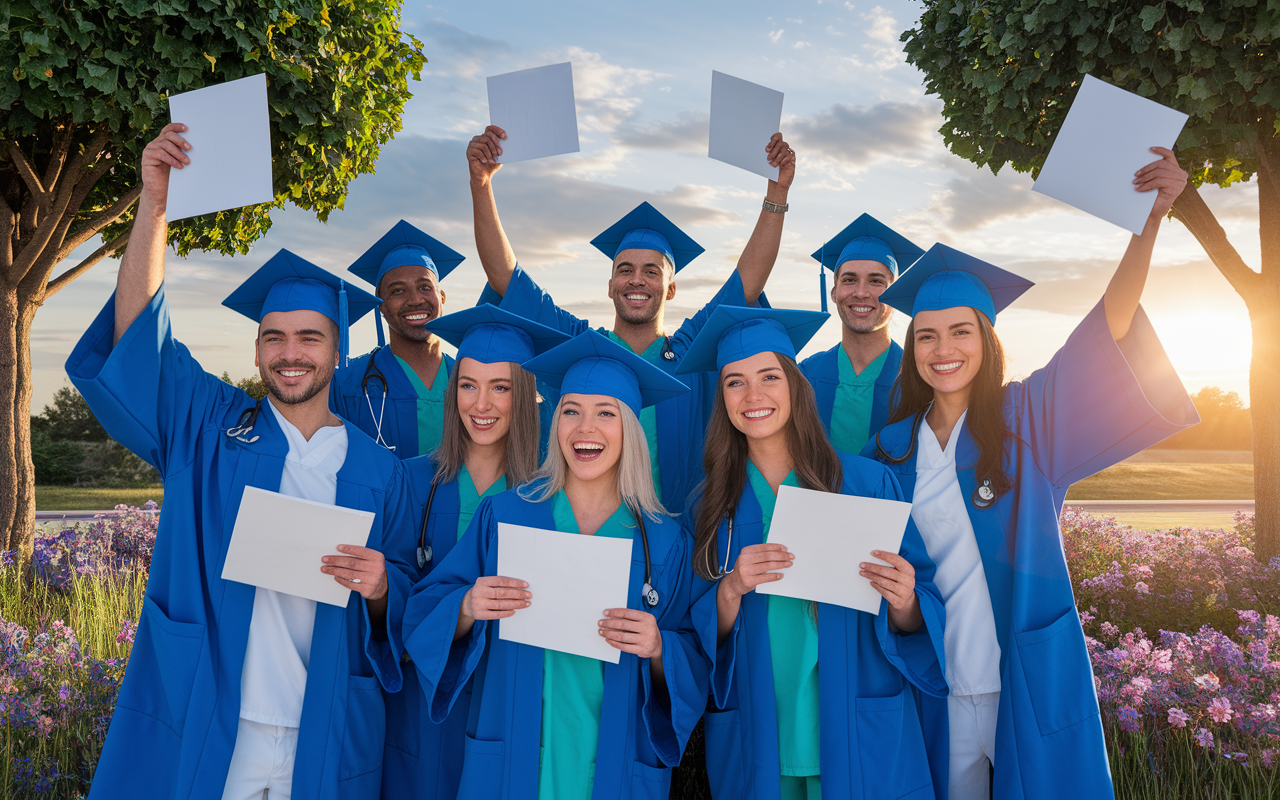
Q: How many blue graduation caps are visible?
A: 8